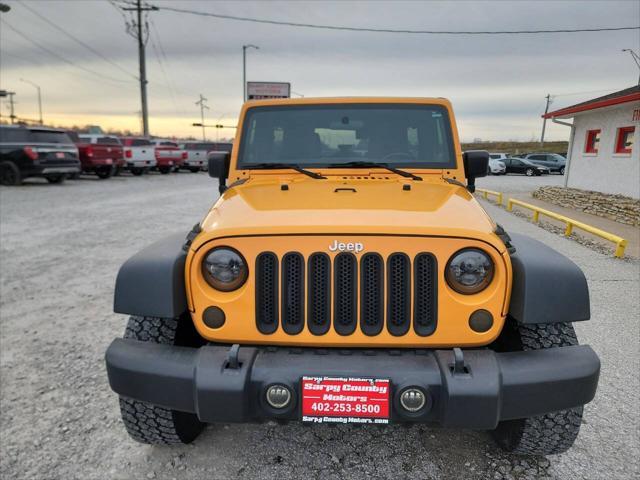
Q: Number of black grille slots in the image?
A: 7